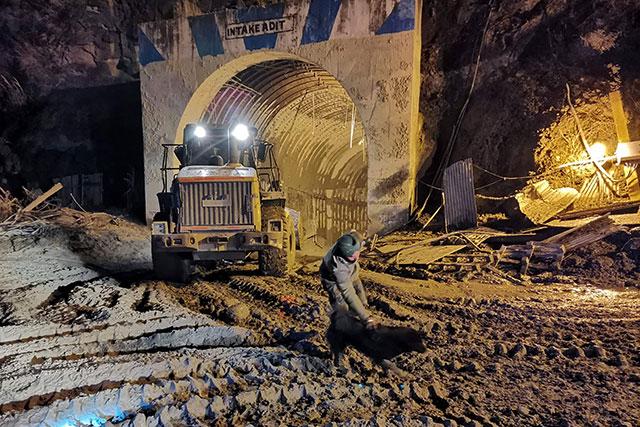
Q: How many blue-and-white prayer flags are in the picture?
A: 0